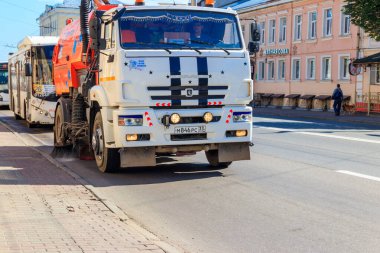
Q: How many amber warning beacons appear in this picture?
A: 2